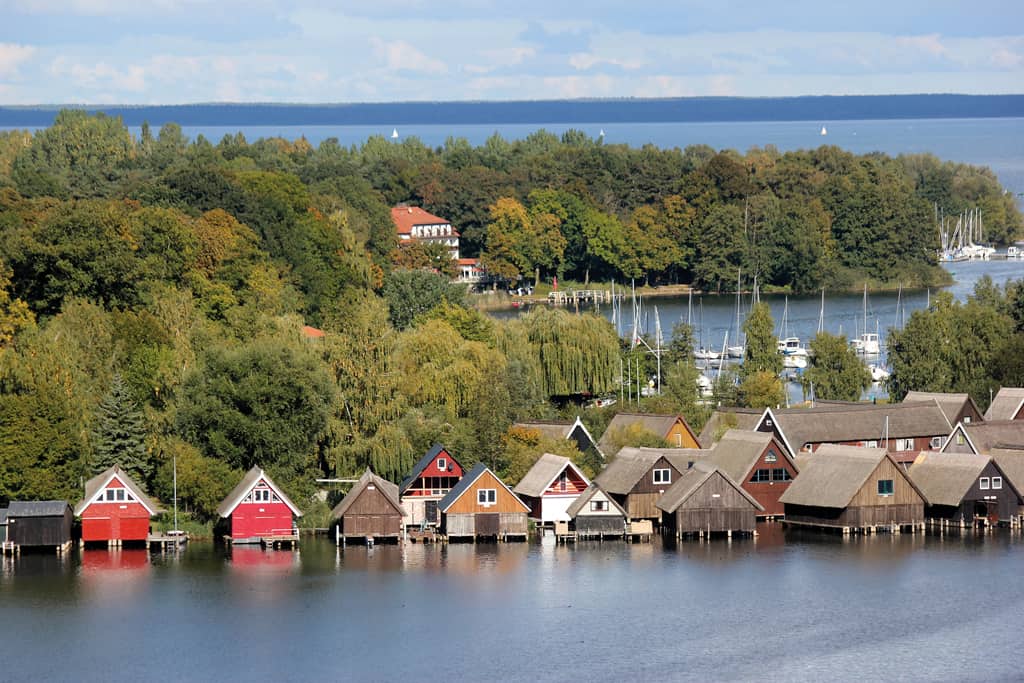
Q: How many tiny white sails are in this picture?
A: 3